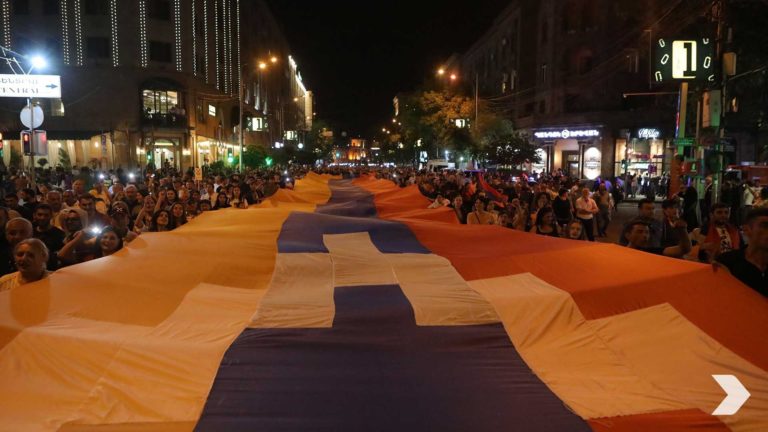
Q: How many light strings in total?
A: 12